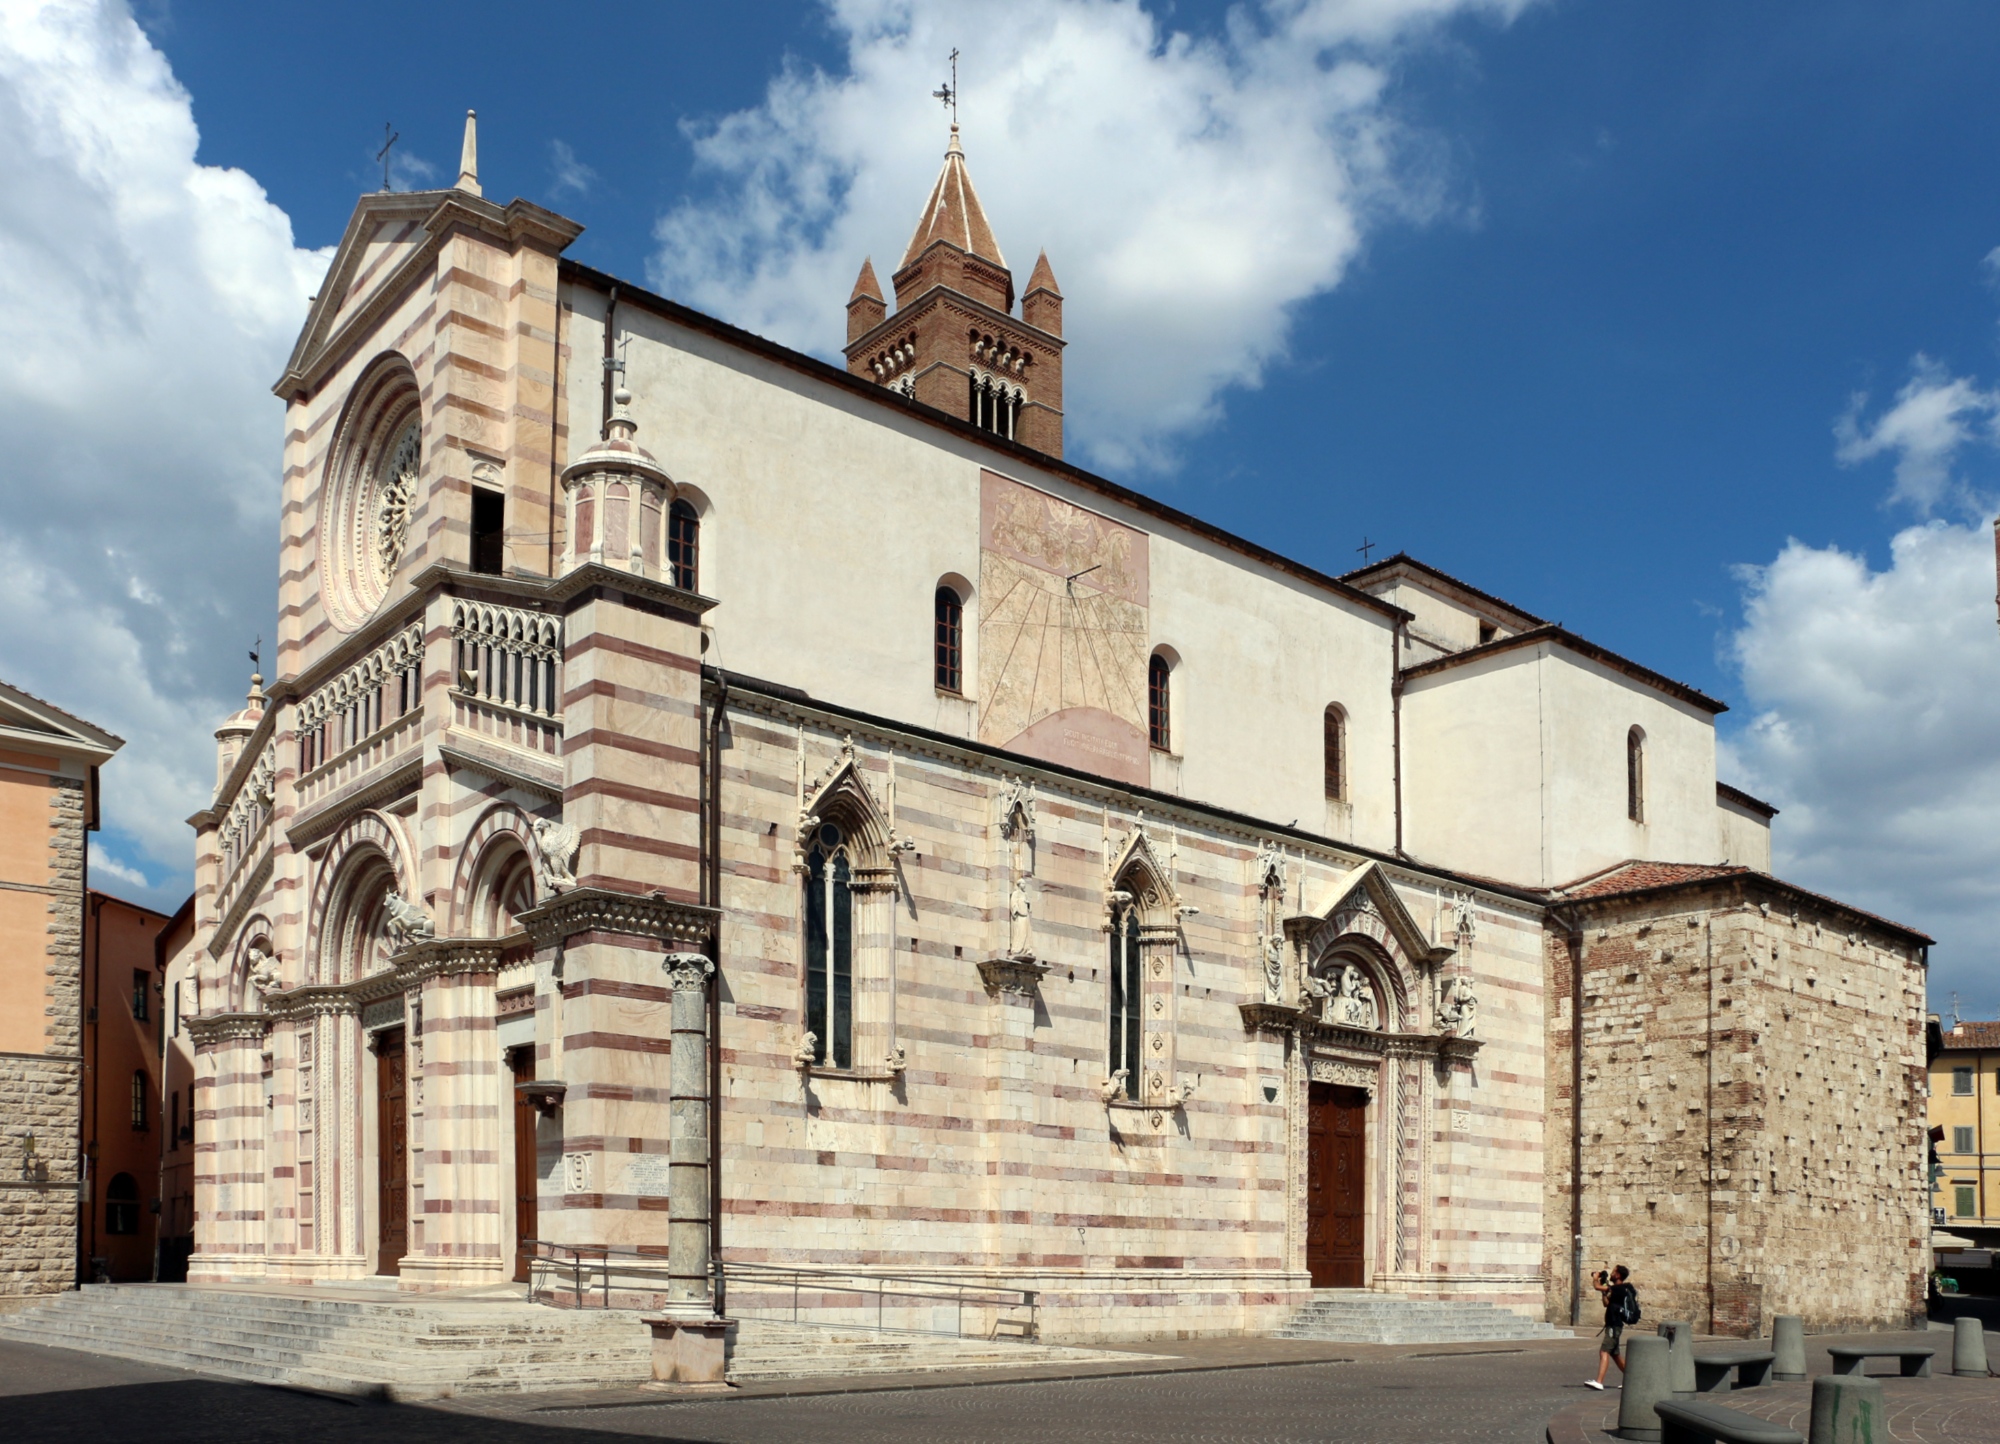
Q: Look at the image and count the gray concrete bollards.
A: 5